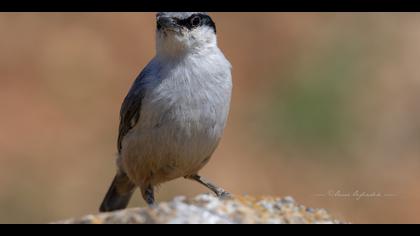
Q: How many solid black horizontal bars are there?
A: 2